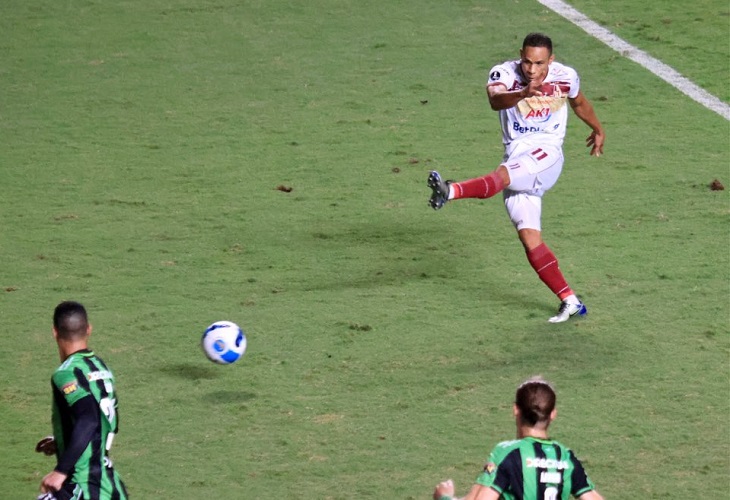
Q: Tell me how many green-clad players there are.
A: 2